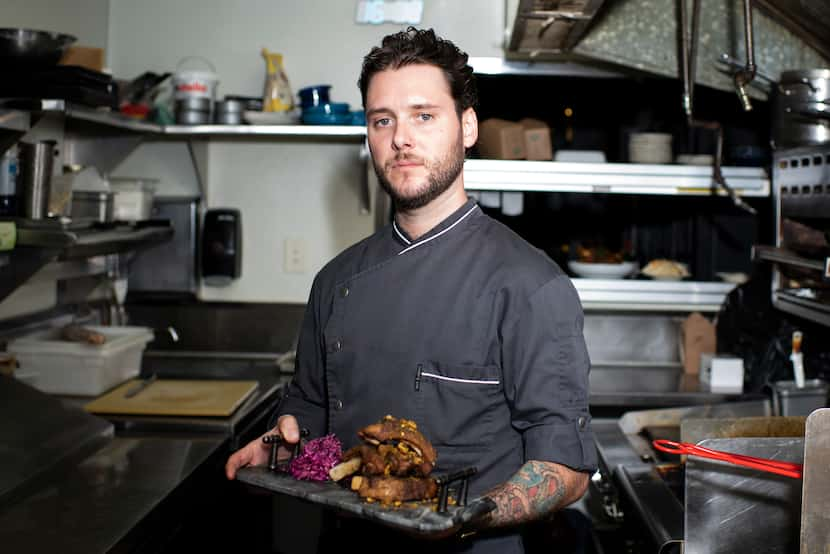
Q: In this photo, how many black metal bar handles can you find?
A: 2